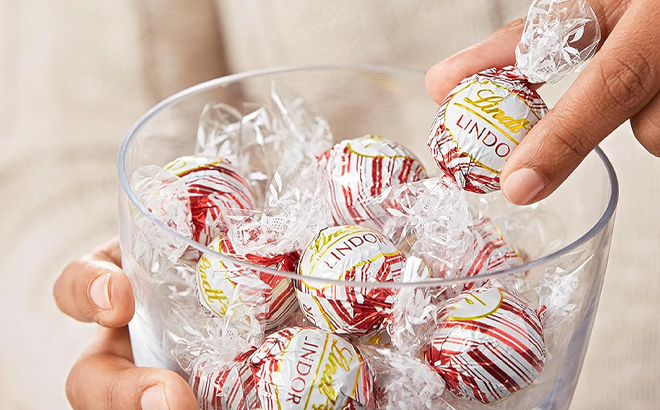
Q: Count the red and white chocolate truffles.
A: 9